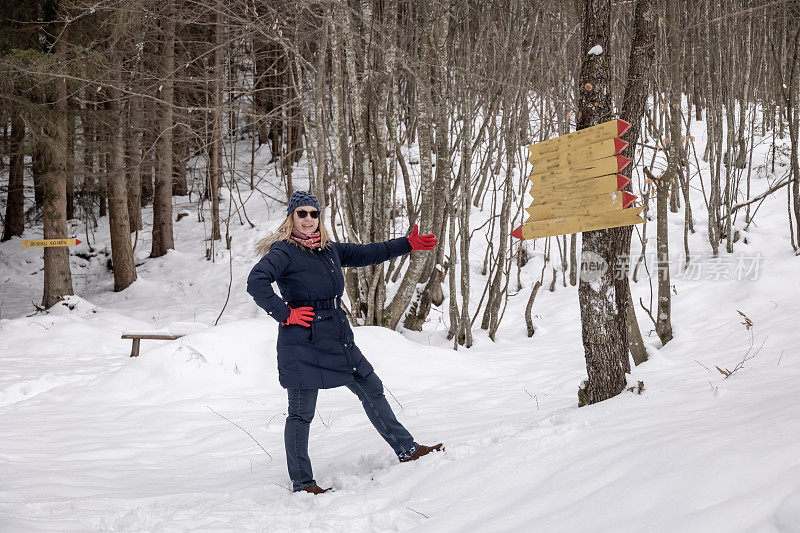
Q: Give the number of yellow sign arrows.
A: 7